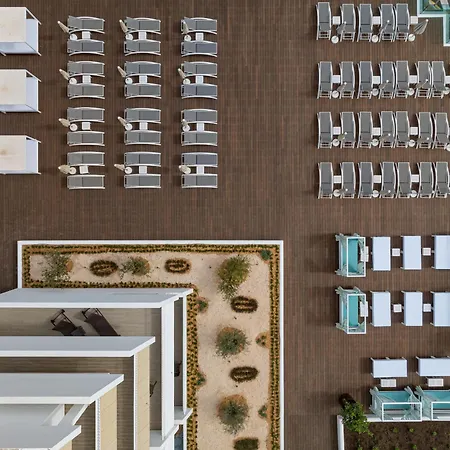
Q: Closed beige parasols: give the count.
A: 12